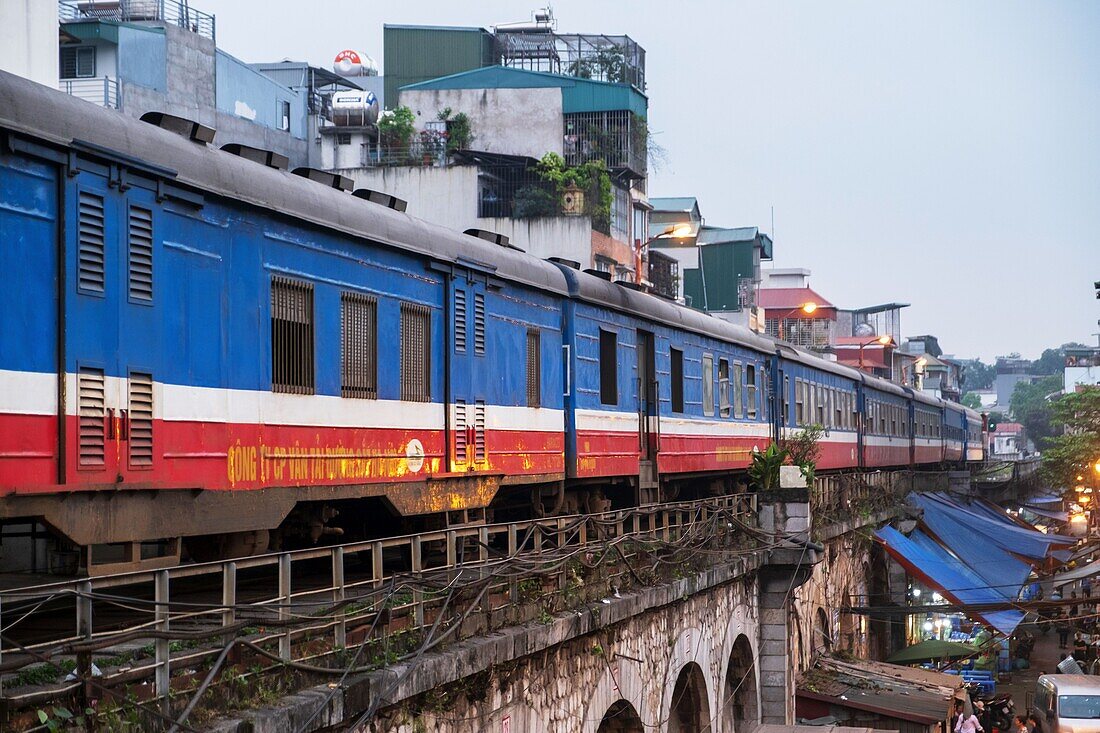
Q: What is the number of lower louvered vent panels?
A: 4